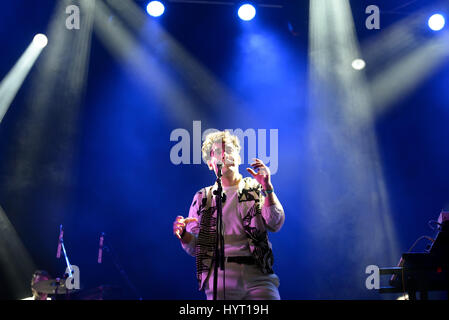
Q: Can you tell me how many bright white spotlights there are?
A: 5